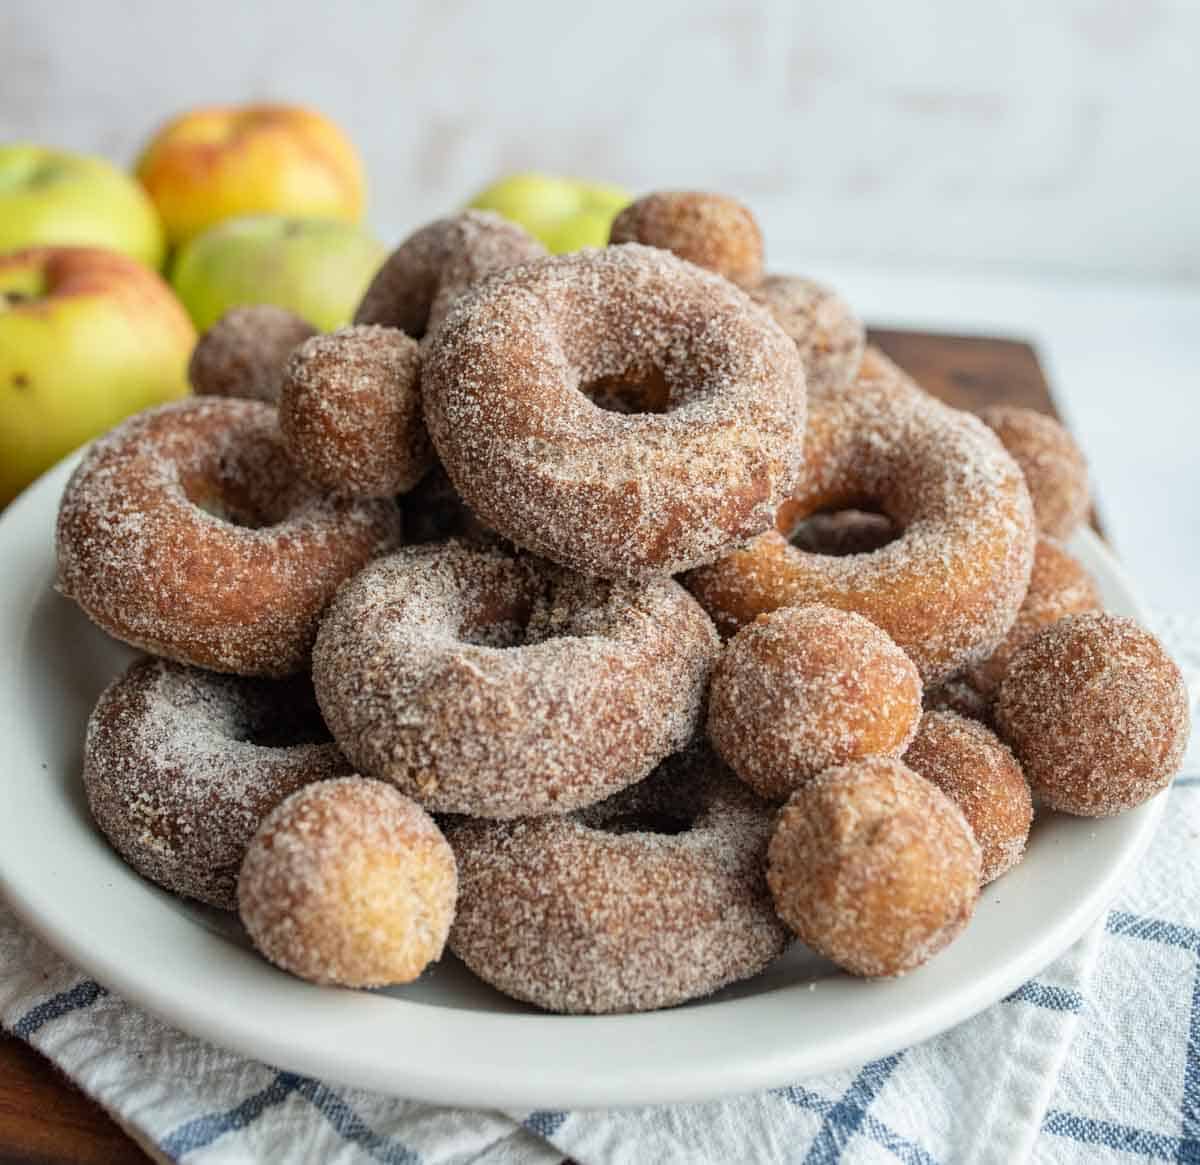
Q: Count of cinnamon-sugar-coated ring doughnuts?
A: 7